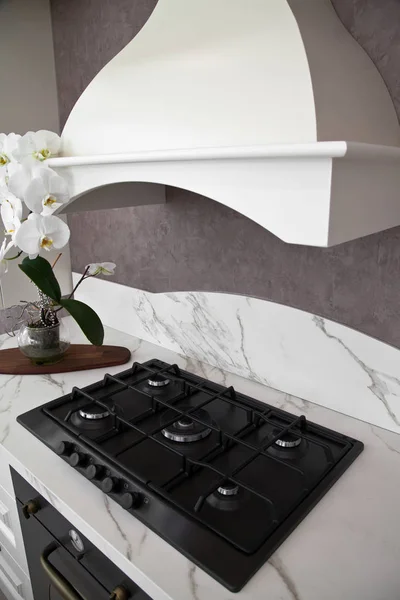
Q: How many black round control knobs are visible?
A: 5